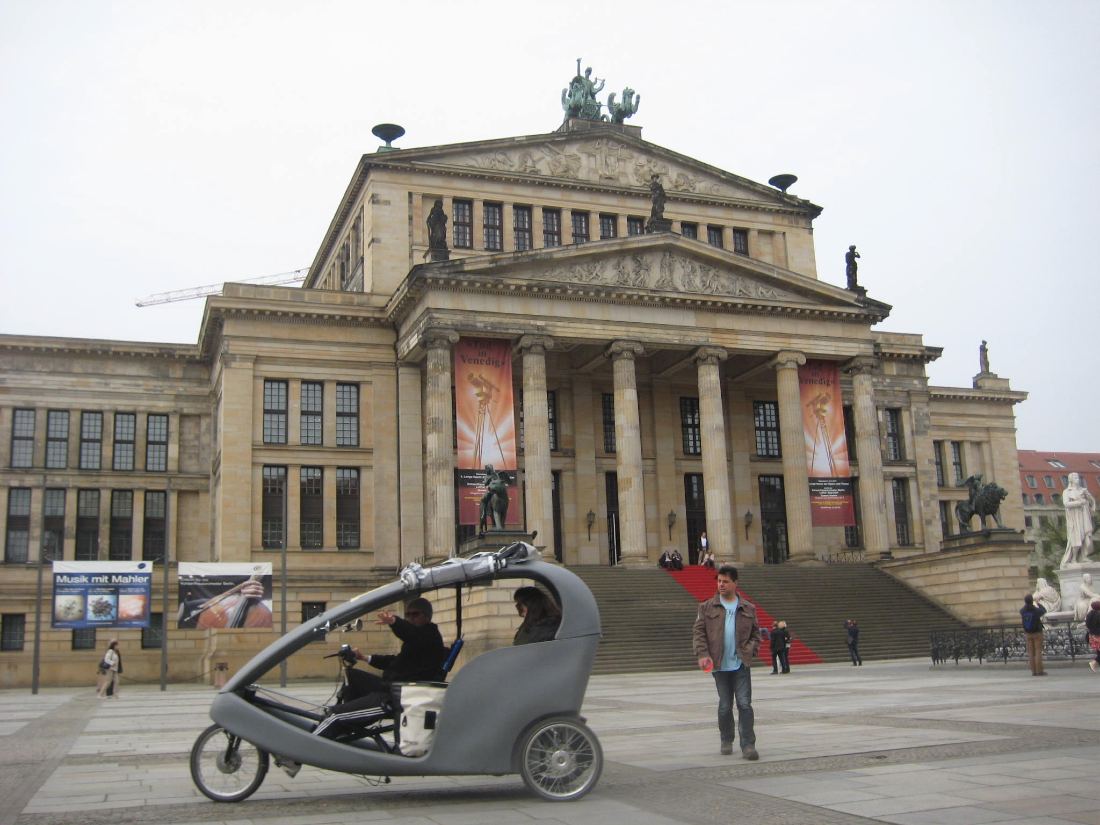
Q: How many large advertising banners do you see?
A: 4